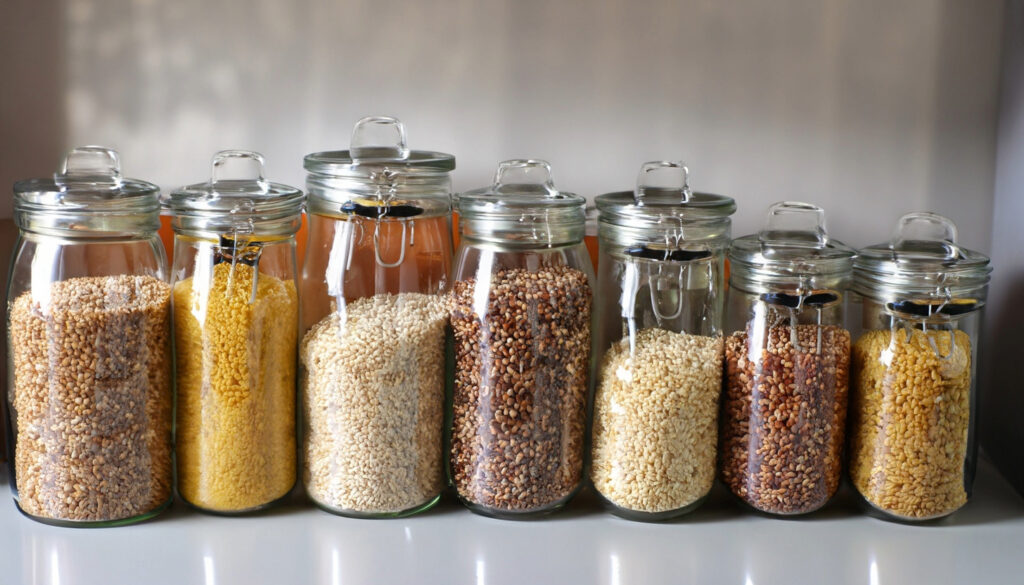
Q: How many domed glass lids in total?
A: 7